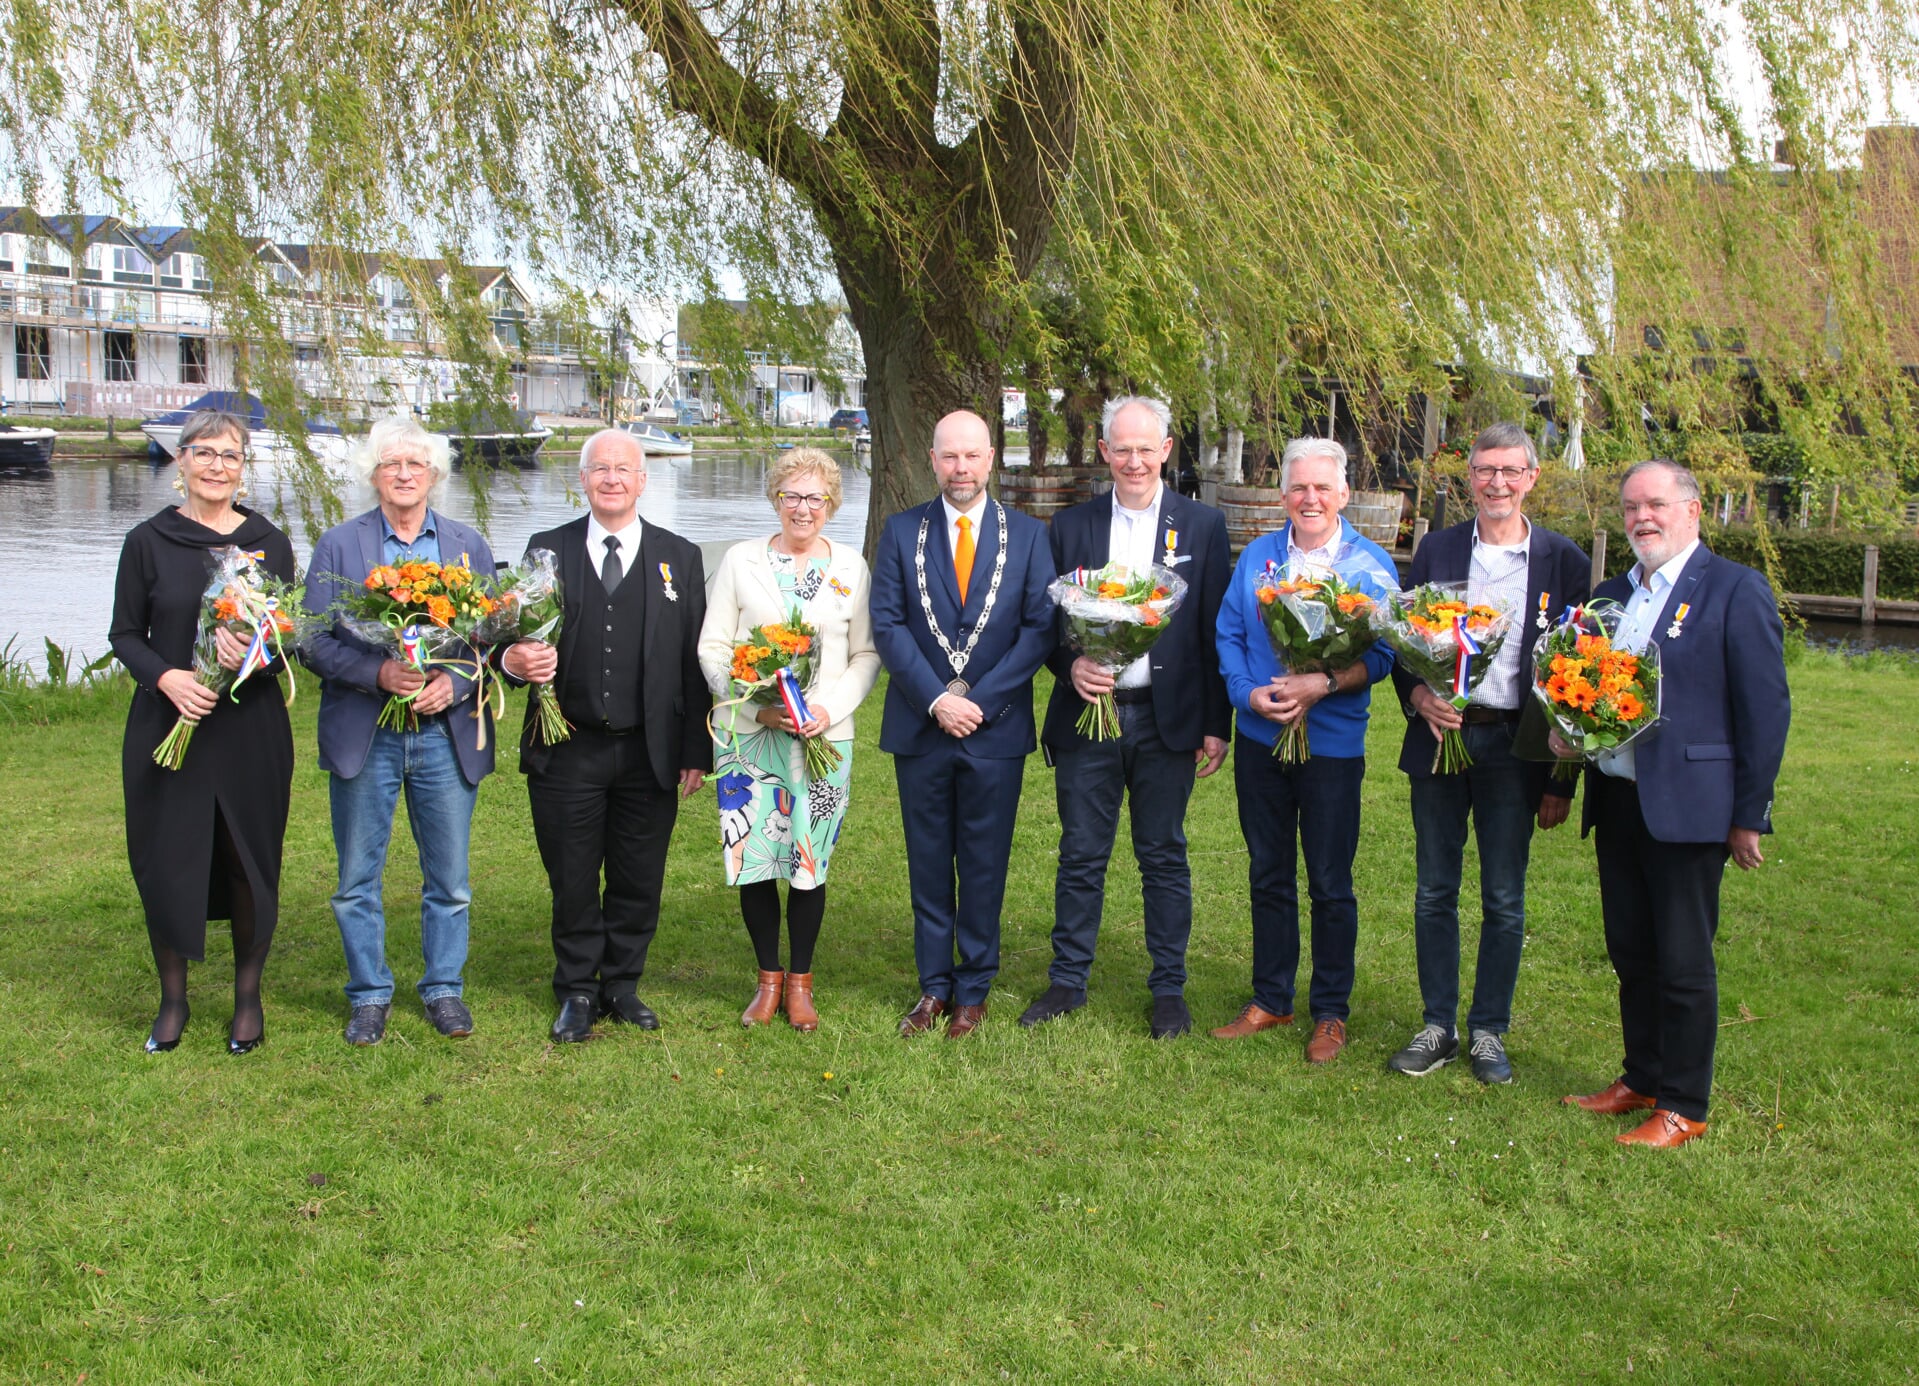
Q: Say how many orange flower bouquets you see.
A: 8